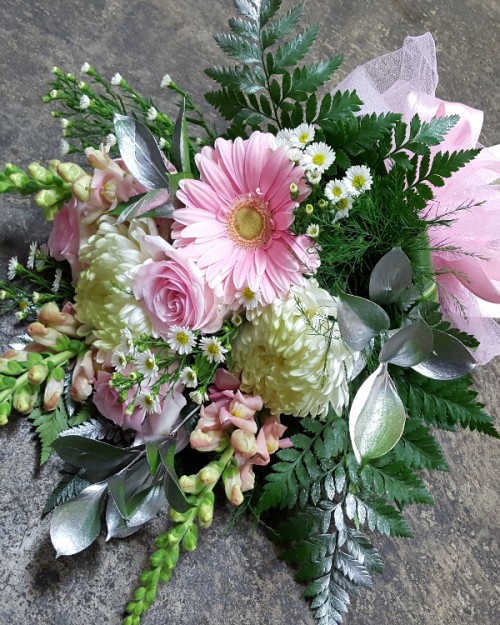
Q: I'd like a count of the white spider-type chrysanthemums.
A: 2